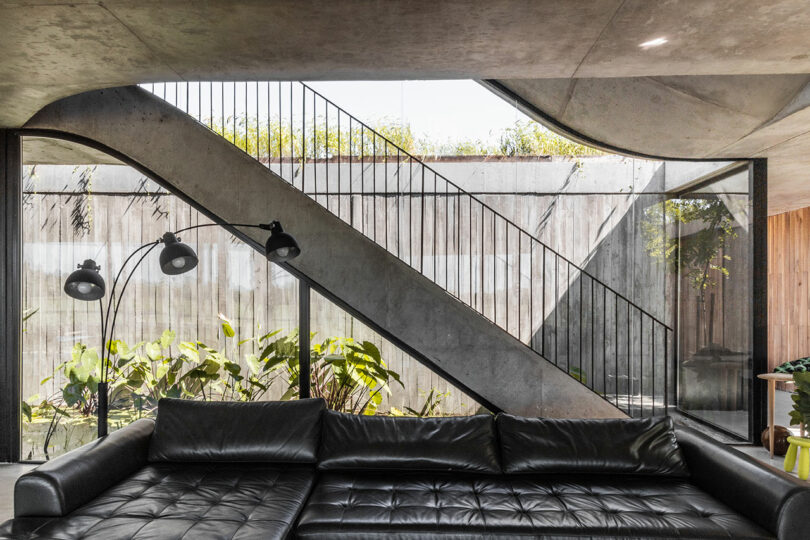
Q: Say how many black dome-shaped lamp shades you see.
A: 3